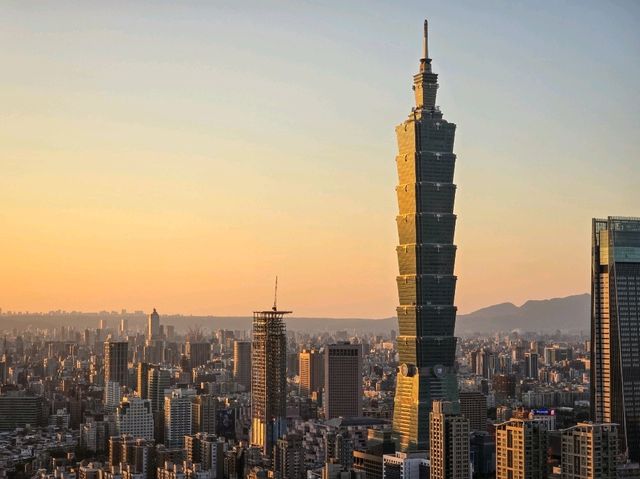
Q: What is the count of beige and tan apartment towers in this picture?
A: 3